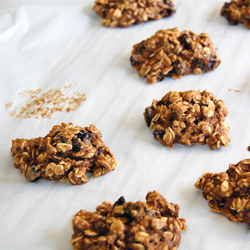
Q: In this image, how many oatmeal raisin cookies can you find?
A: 7